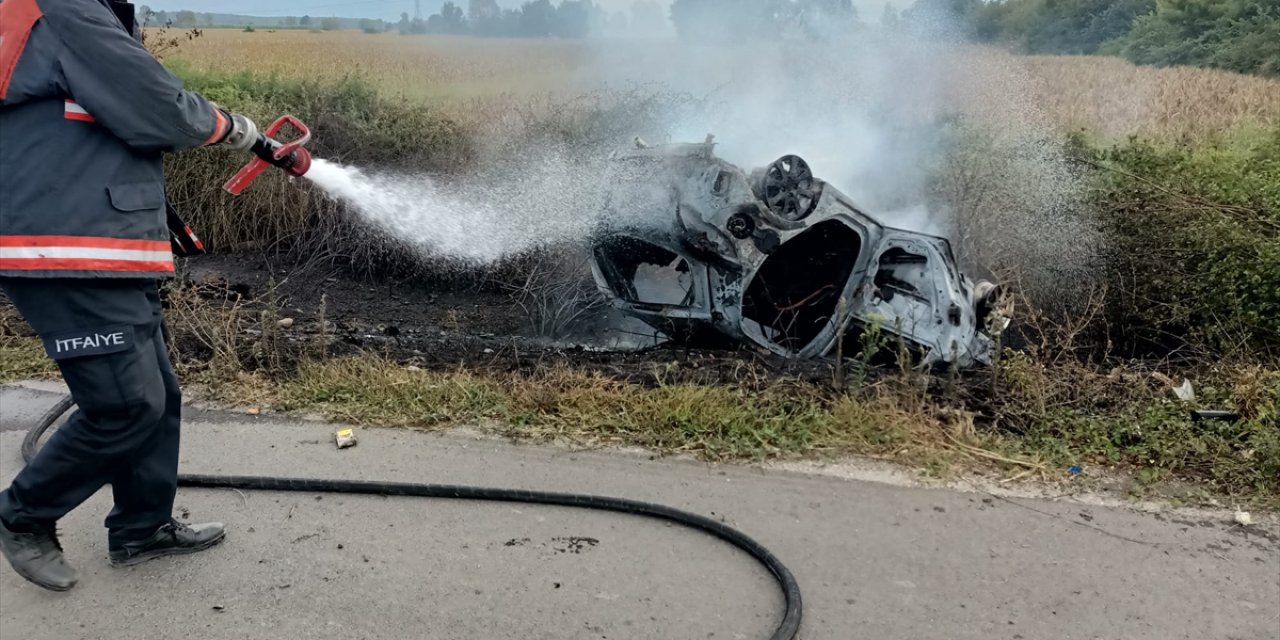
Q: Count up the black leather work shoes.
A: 2